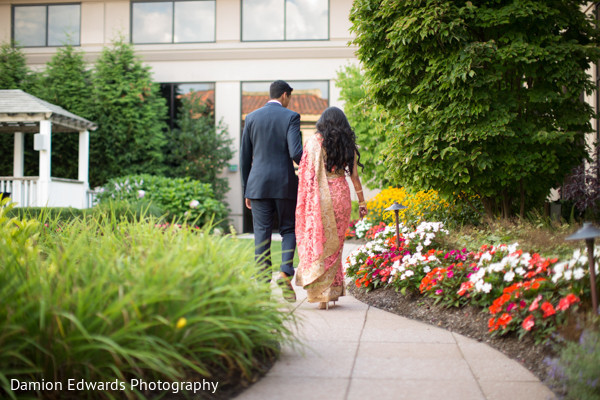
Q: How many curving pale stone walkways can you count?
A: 1